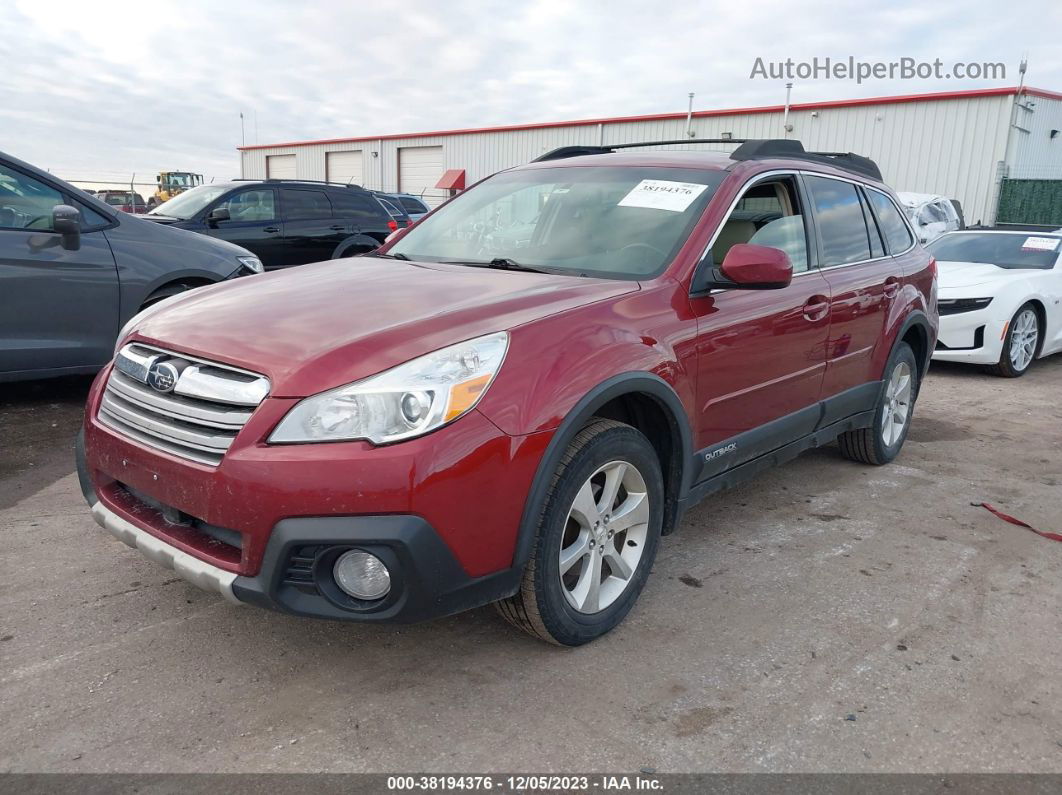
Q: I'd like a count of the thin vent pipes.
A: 2